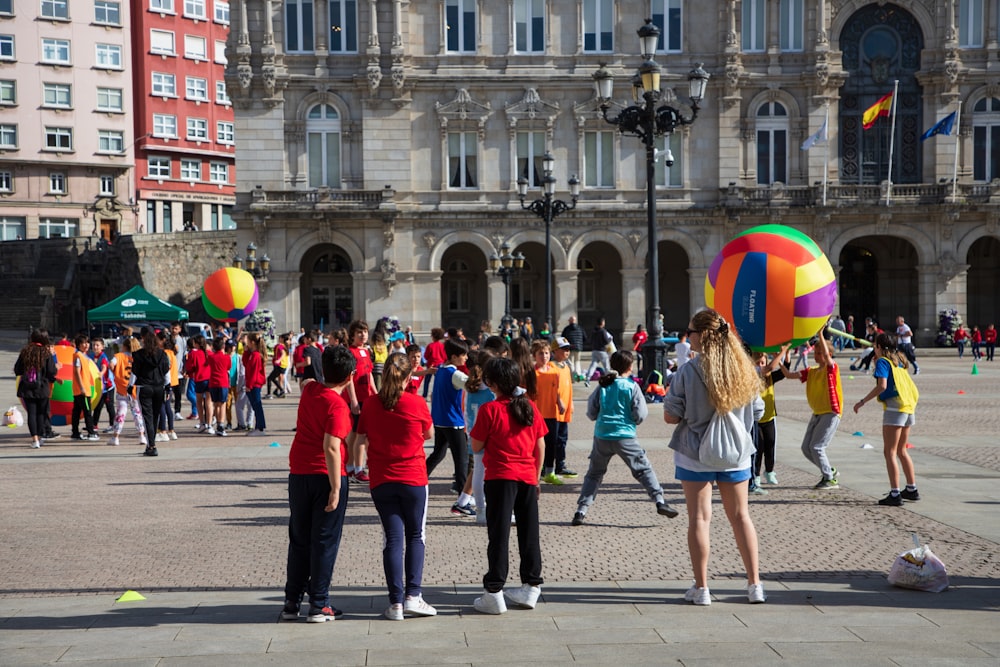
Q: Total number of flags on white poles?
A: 3